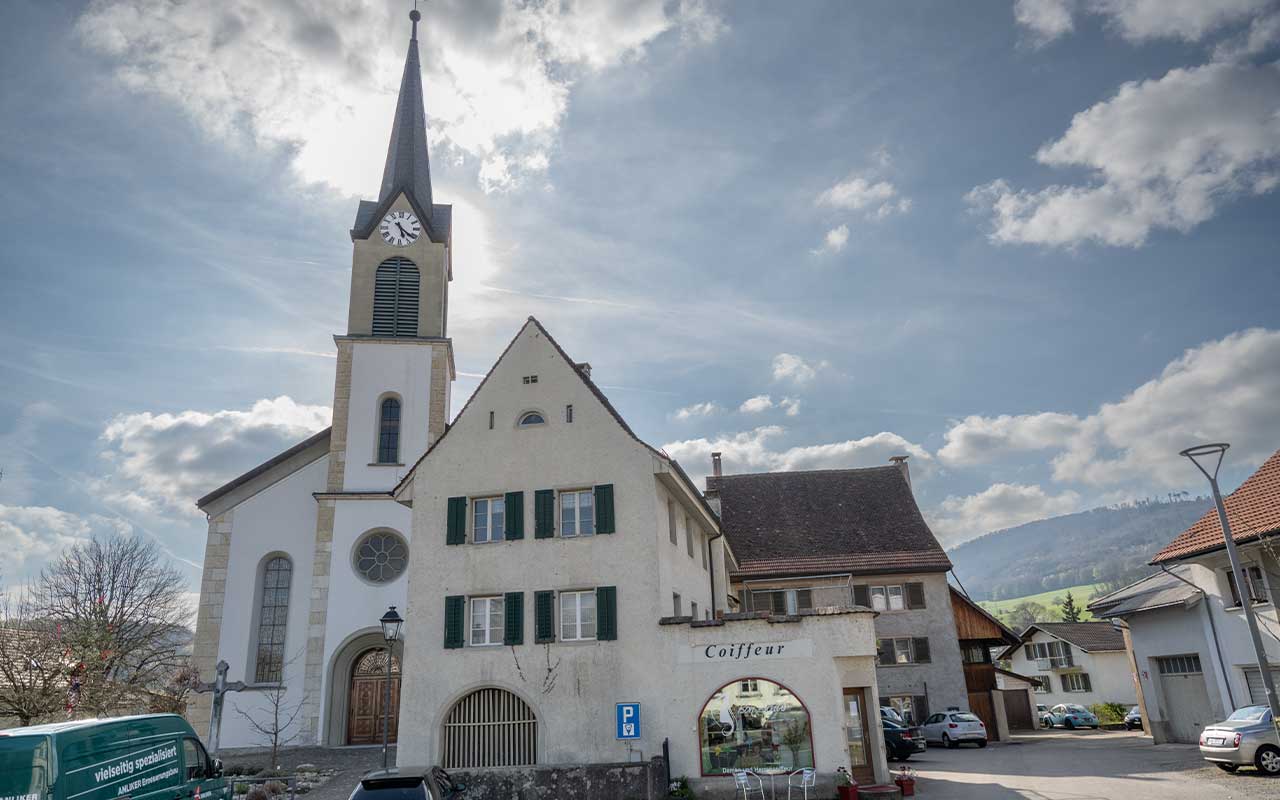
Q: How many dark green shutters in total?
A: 8